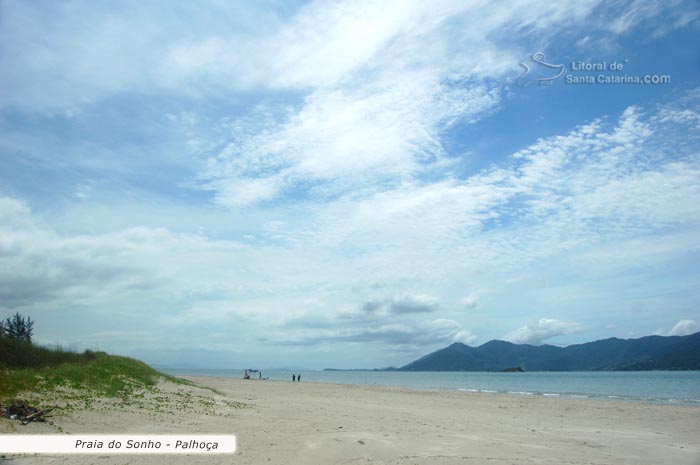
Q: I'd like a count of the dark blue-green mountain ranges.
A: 1